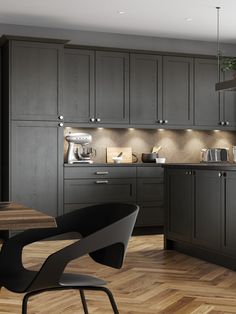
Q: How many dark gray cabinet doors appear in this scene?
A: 11